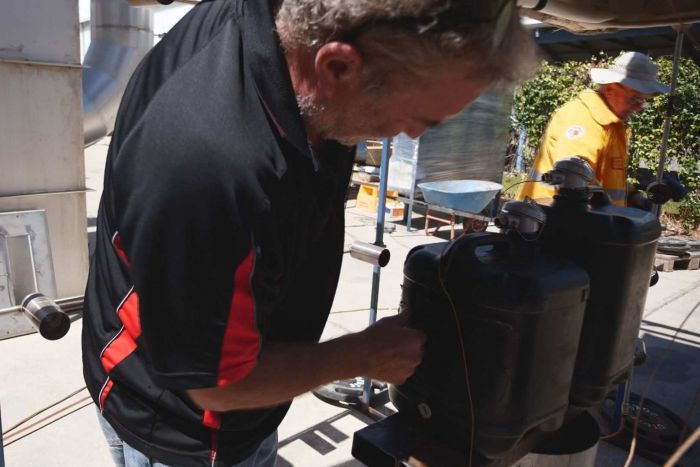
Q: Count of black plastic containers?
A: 2